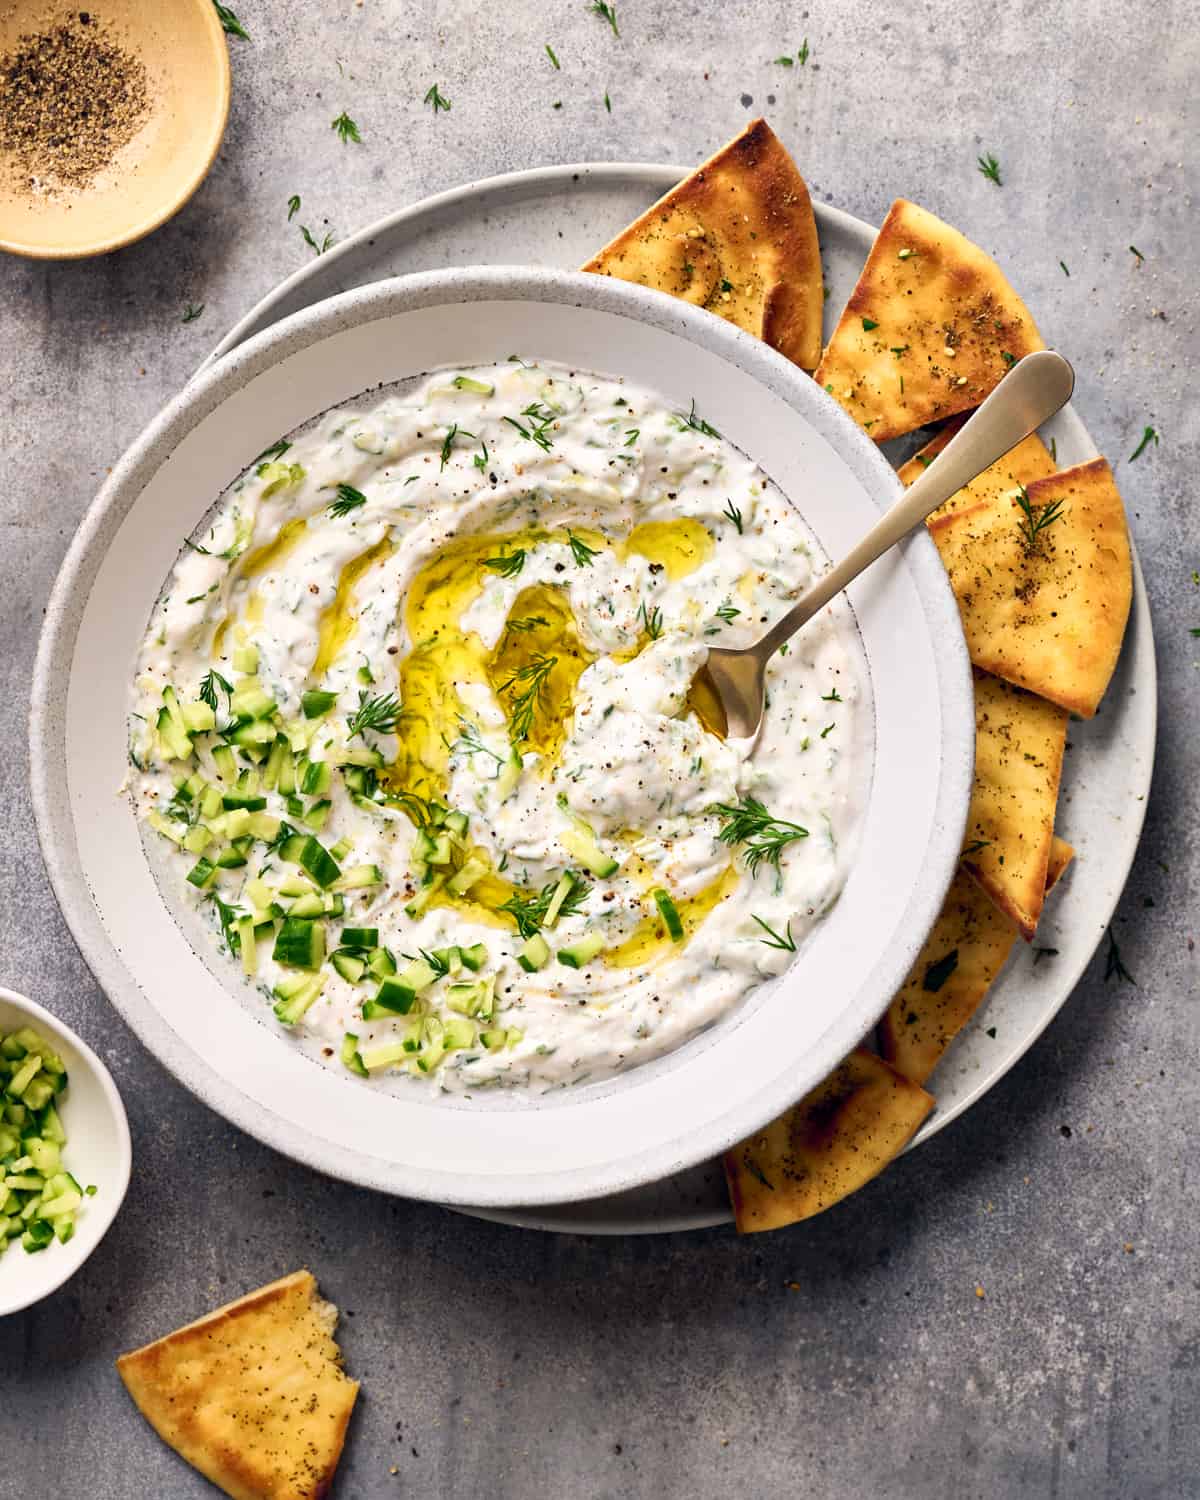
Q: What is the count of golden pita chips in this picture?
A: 8